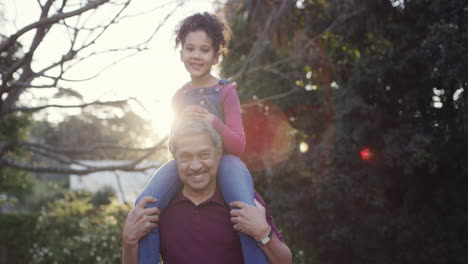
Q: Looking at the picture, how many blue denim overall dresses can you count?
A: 1